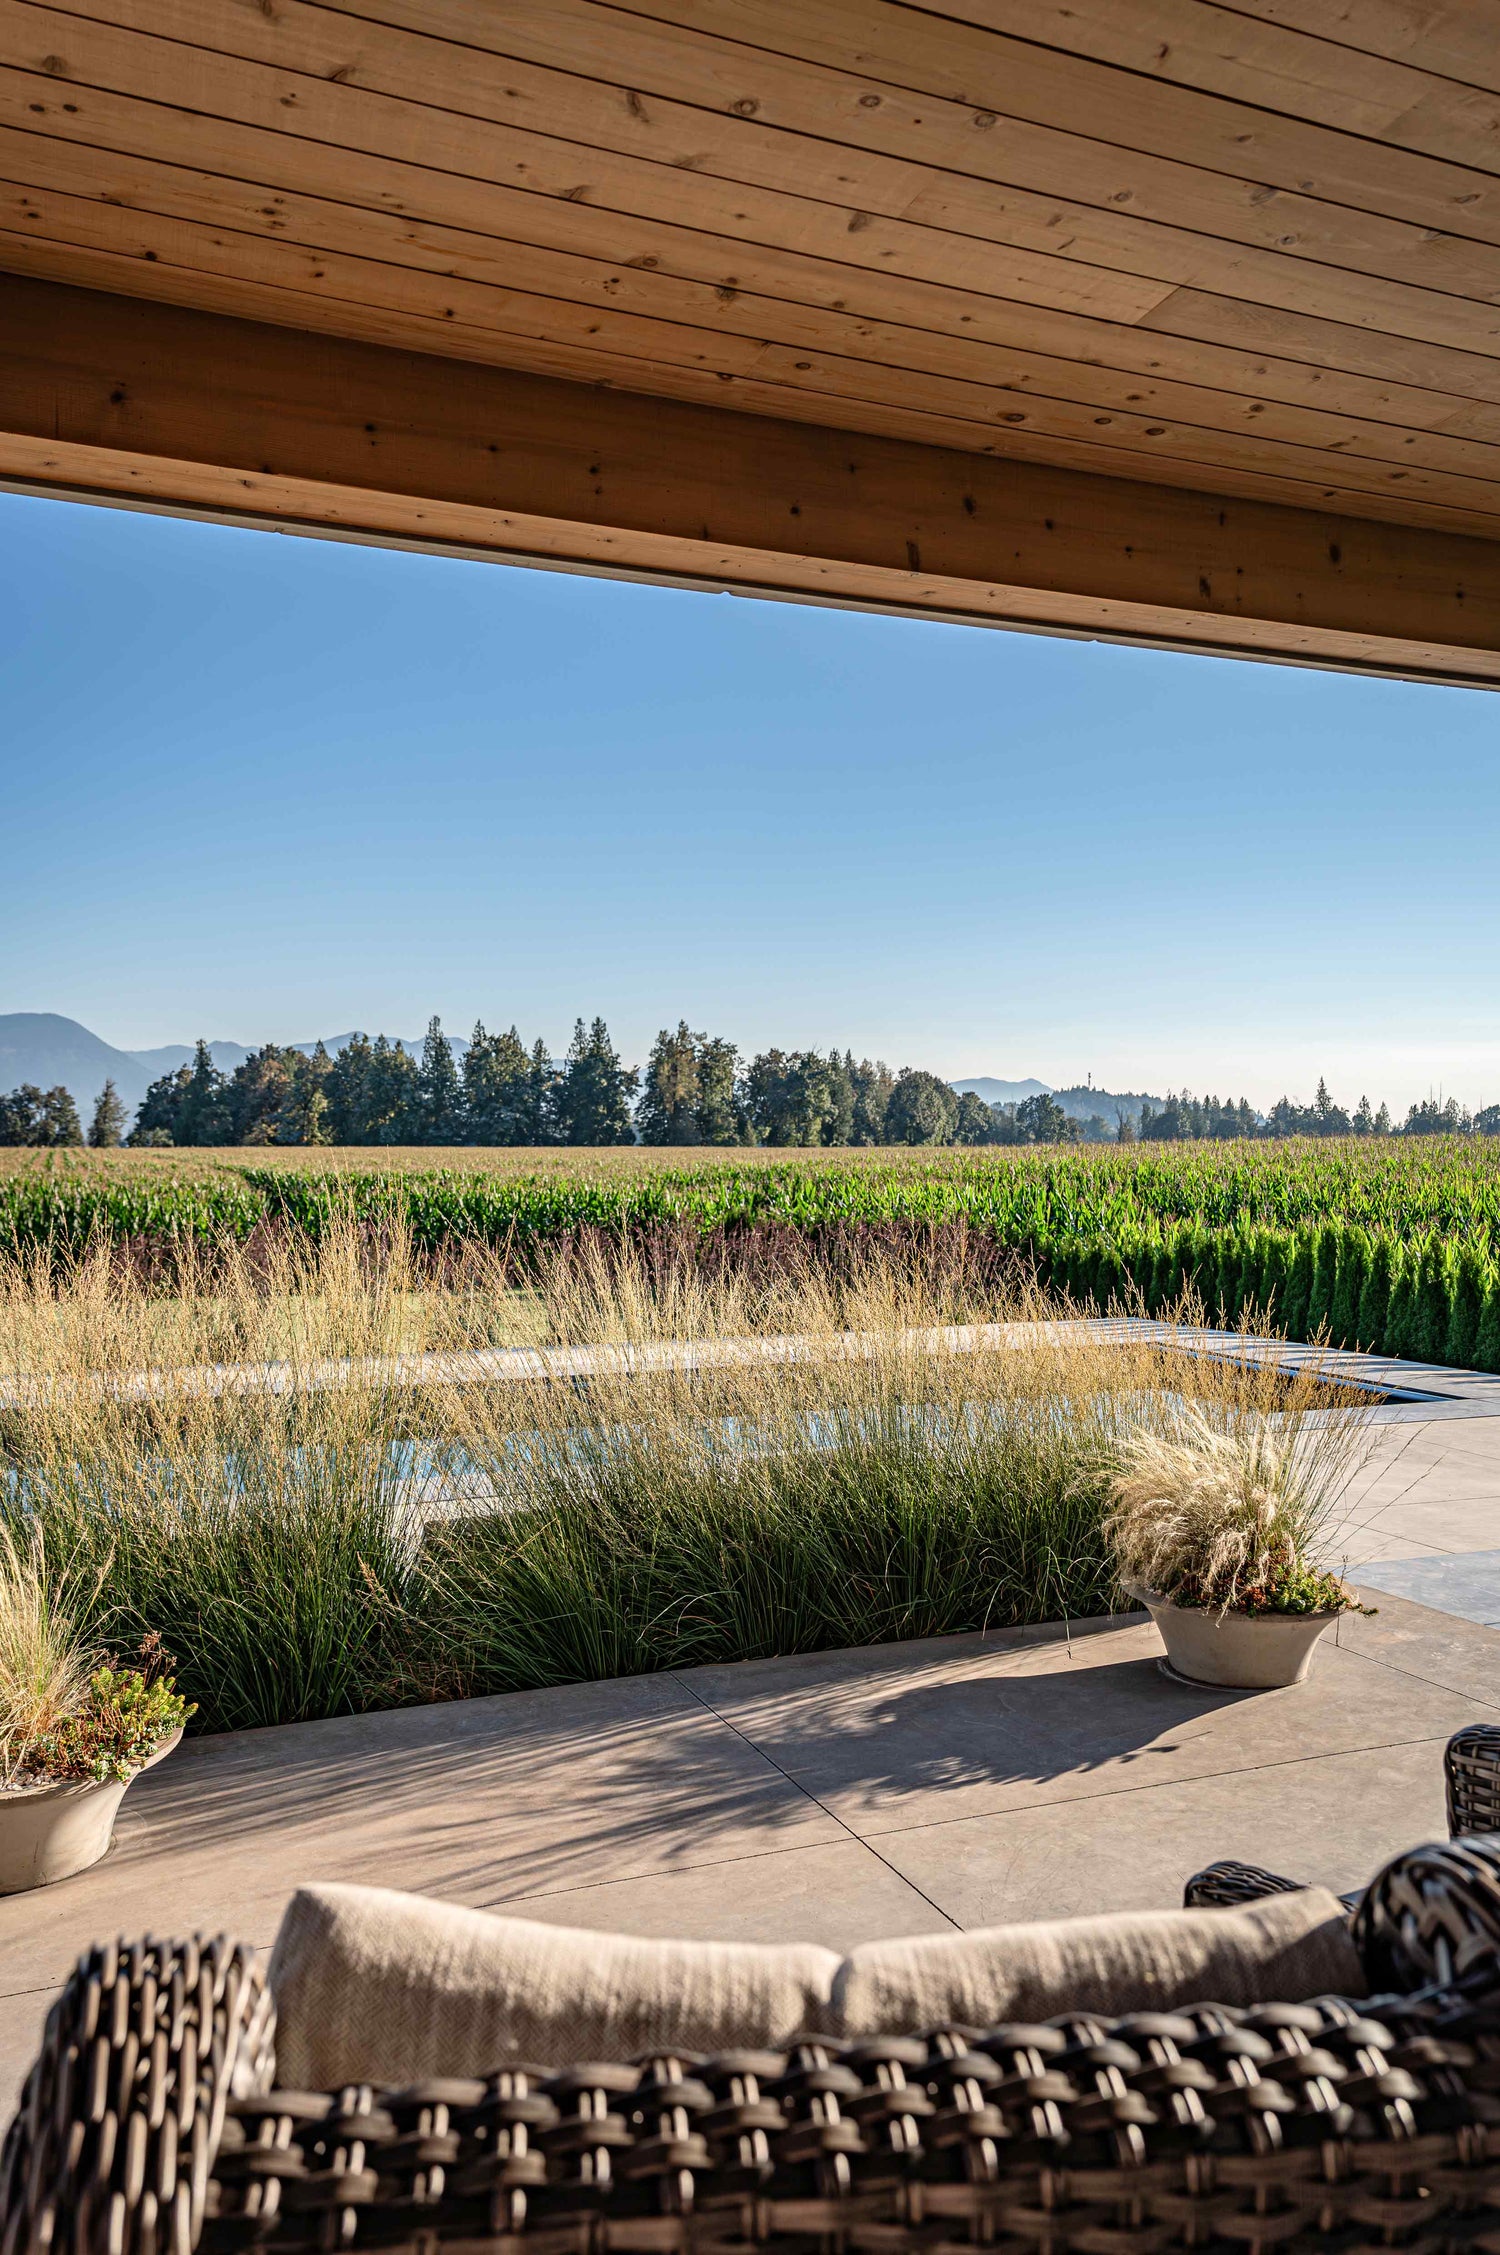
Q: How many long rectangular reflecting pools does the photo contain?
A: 1